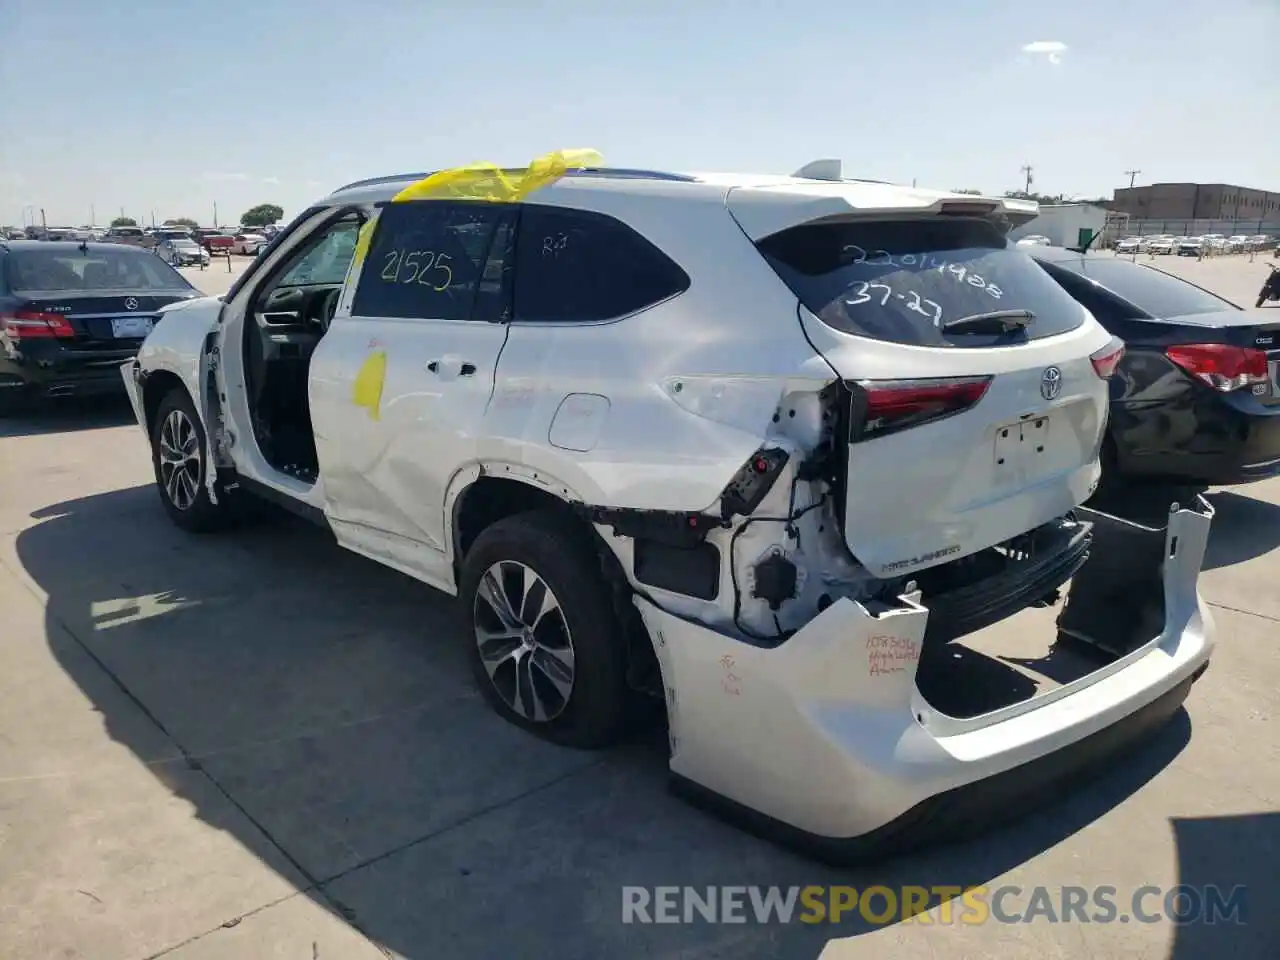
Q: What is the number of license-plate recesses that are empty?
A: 1